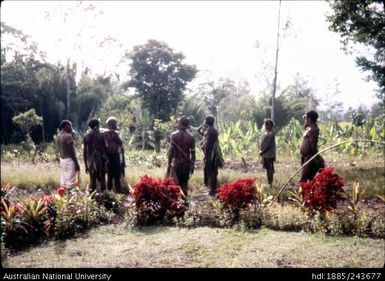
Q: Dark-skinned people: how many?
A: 7